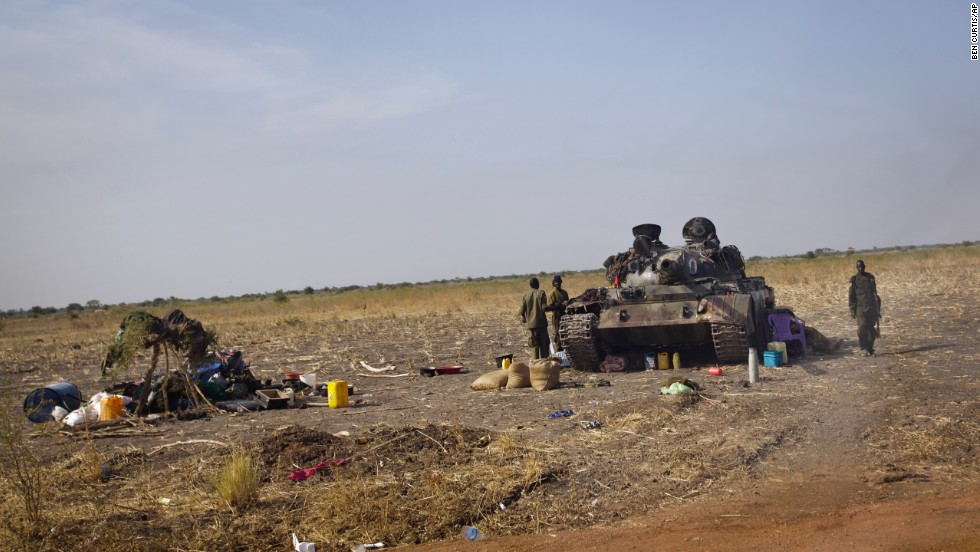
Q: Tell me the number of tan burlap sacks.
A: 3